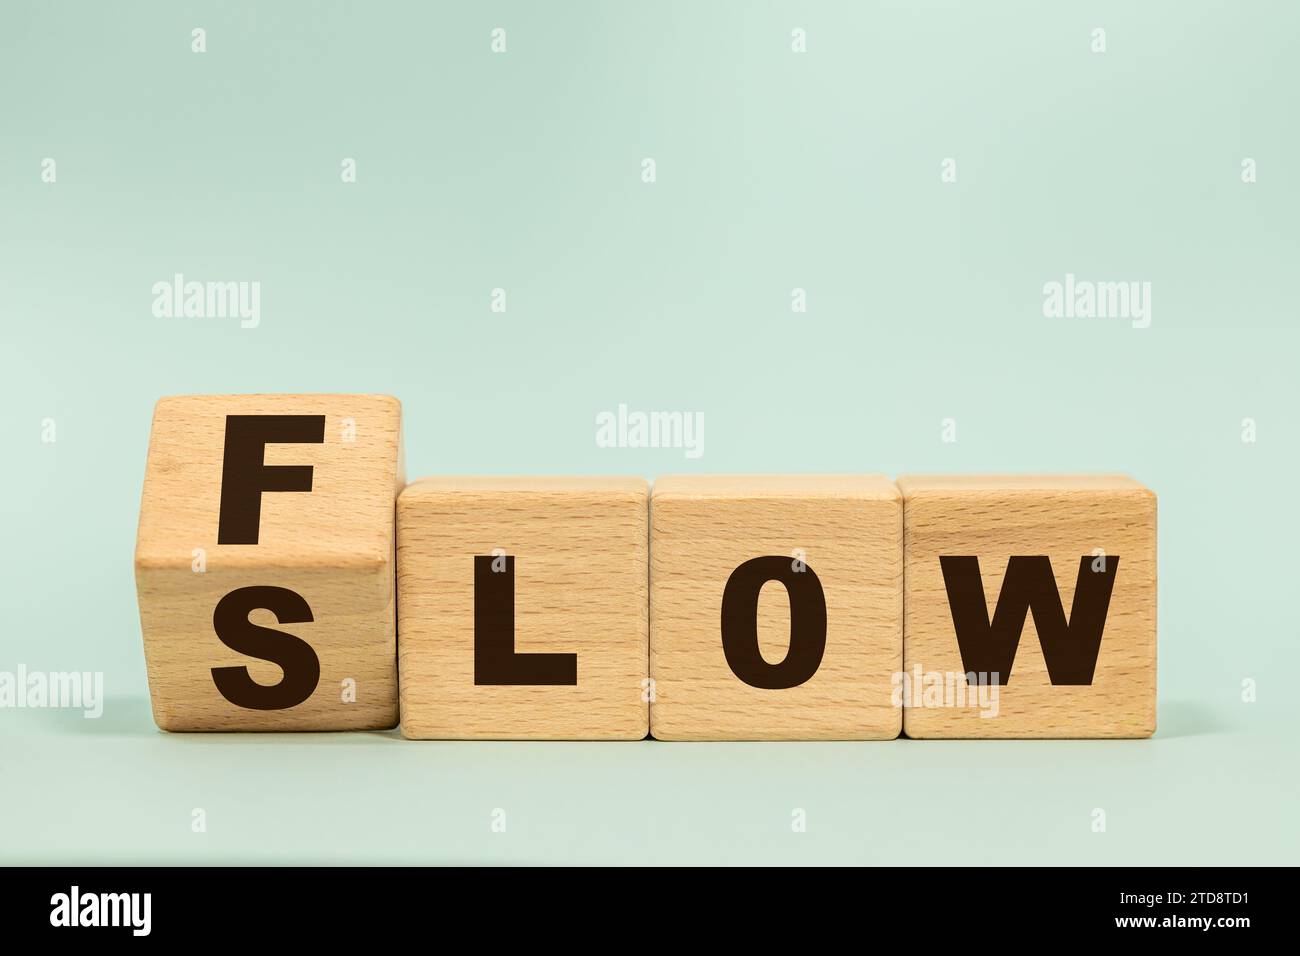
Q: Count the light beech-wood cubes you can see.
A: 4